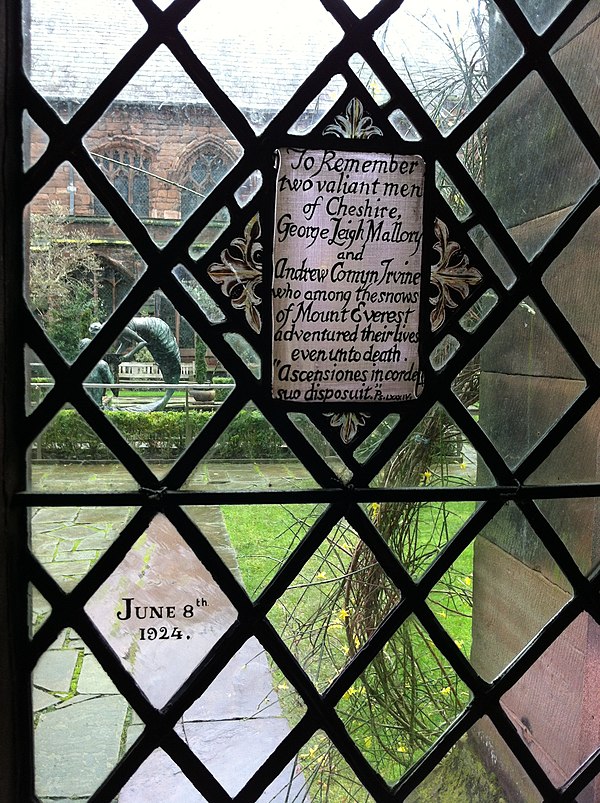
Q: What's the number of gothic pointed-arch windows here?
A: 2